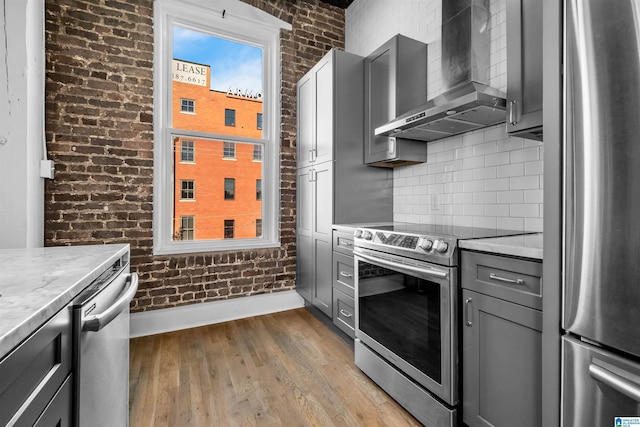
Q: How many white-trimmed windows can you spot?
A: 1